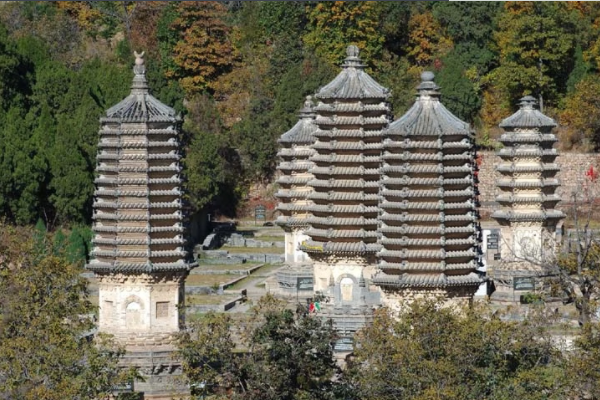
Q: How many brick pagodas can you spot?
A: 5